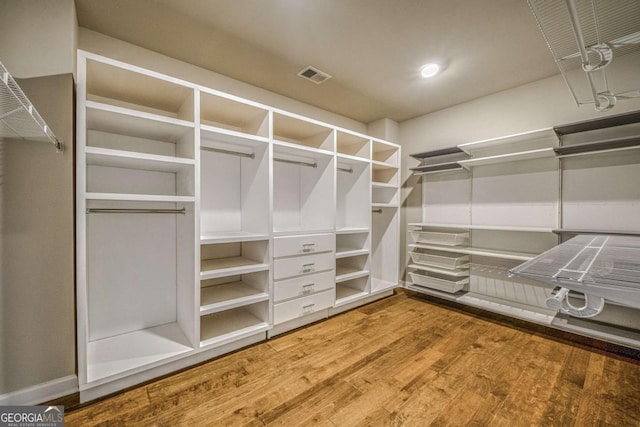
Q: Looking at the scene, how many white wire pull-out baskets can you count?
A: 3